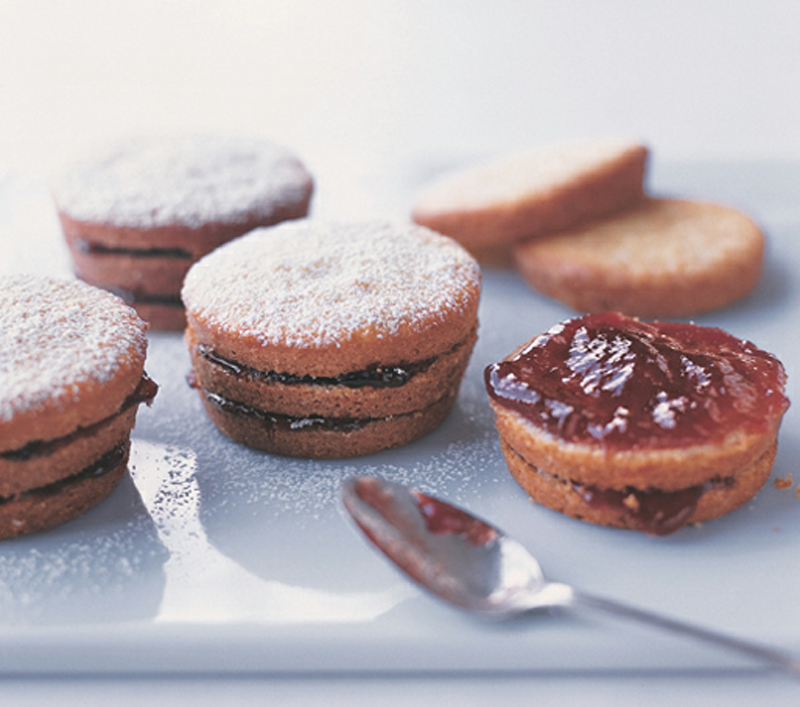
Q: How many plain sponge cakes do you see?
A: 2